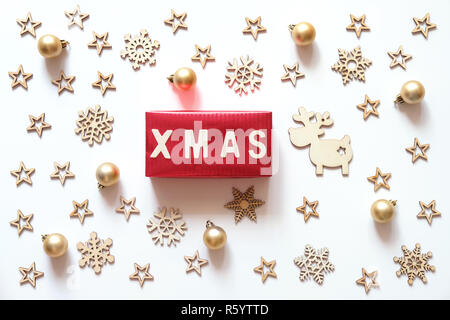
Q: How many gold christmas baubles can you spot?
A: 8